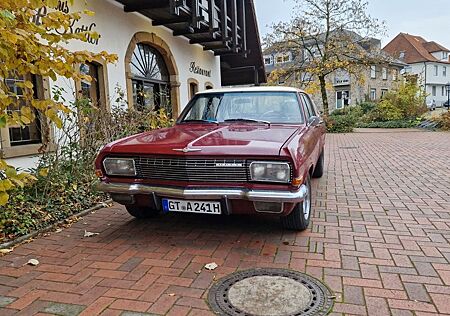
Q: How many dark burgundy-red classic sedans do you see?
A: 1